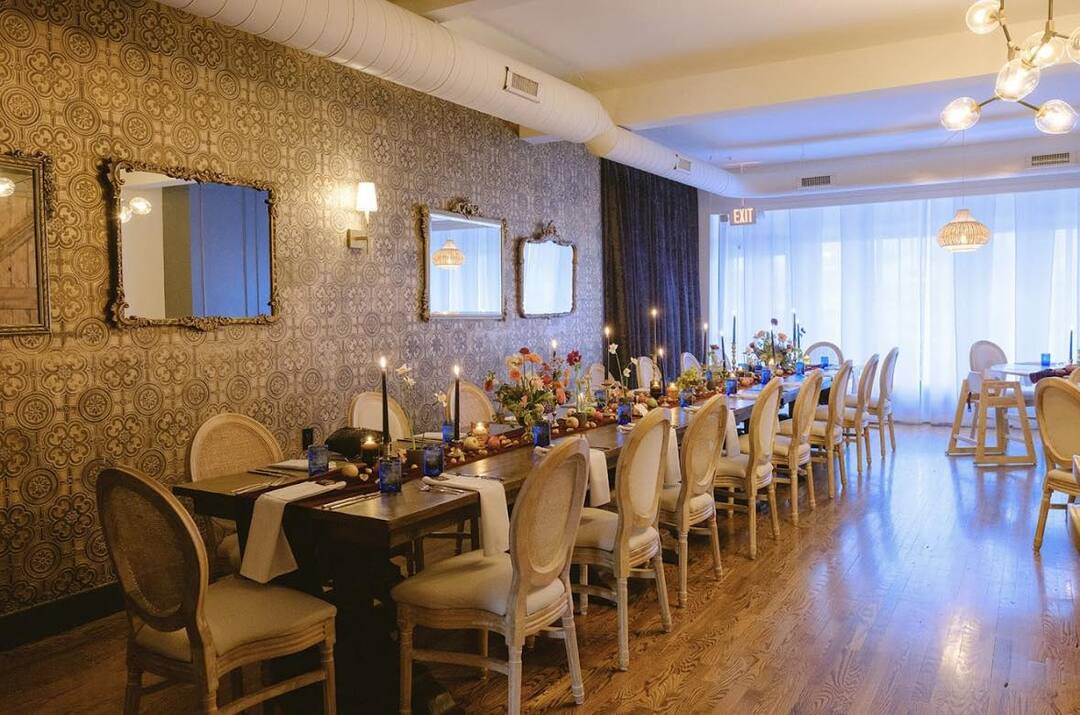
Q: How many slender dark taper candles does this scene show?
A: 13